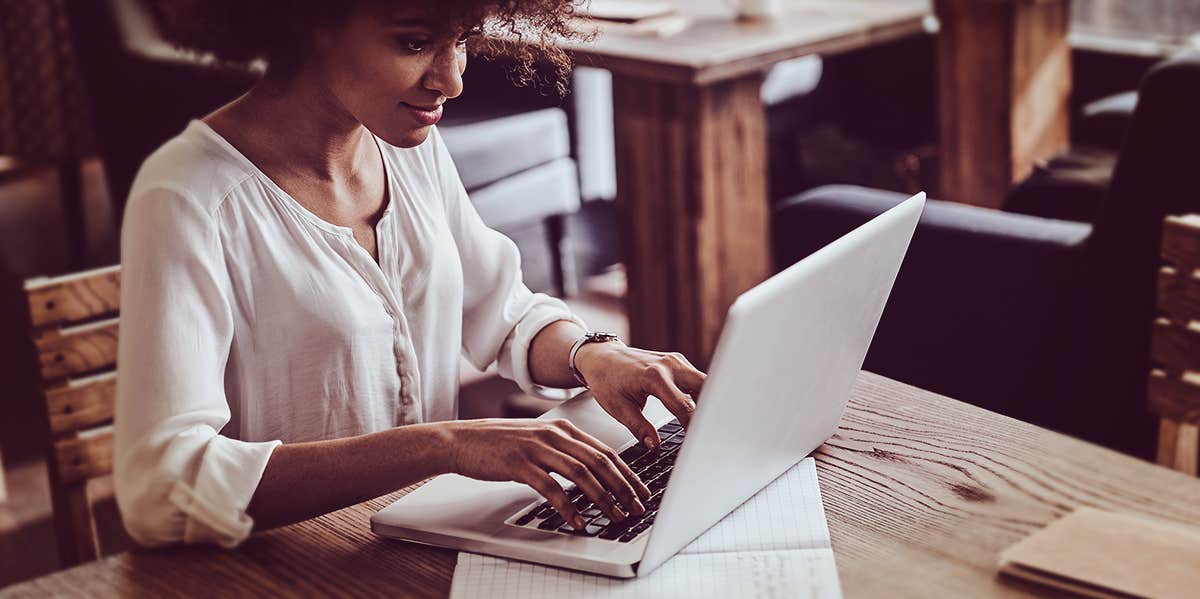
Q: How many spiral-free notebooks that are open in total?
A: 1